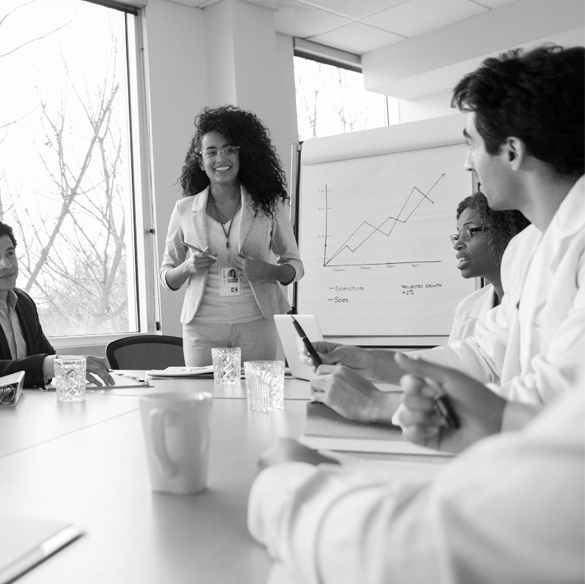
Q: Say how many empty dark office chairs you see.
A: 1